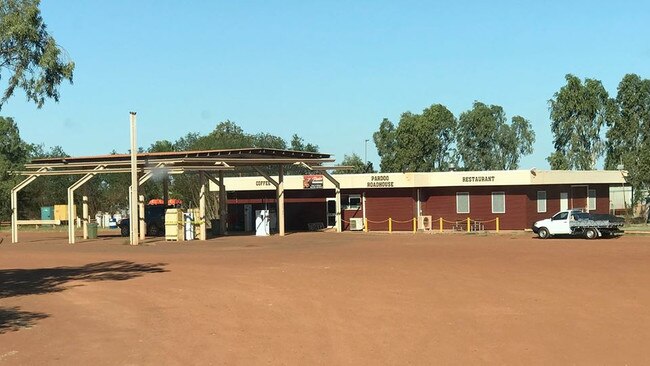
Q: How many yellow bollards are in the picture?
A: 6